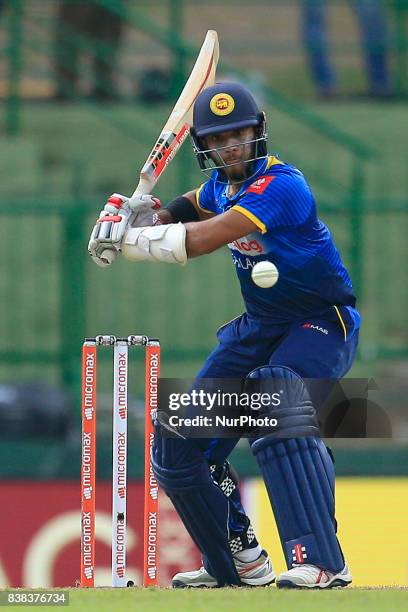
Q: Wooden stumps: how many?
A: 3